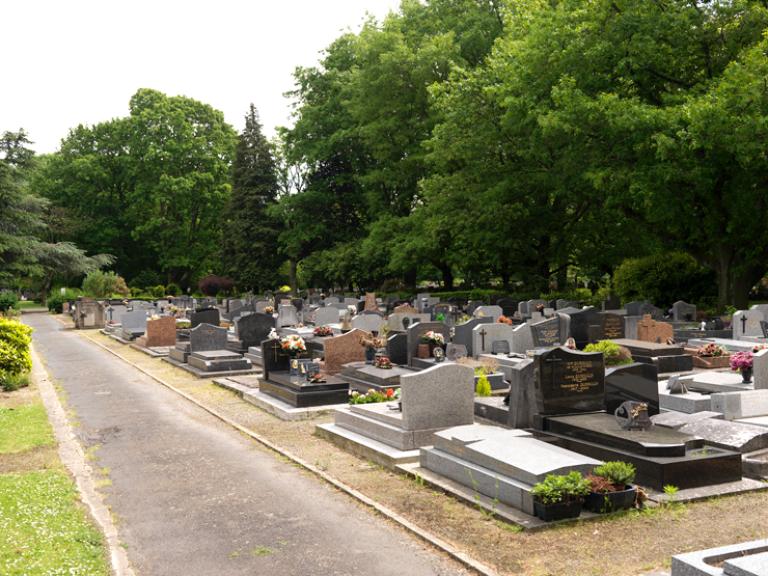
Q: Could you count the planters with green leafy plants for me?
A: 2